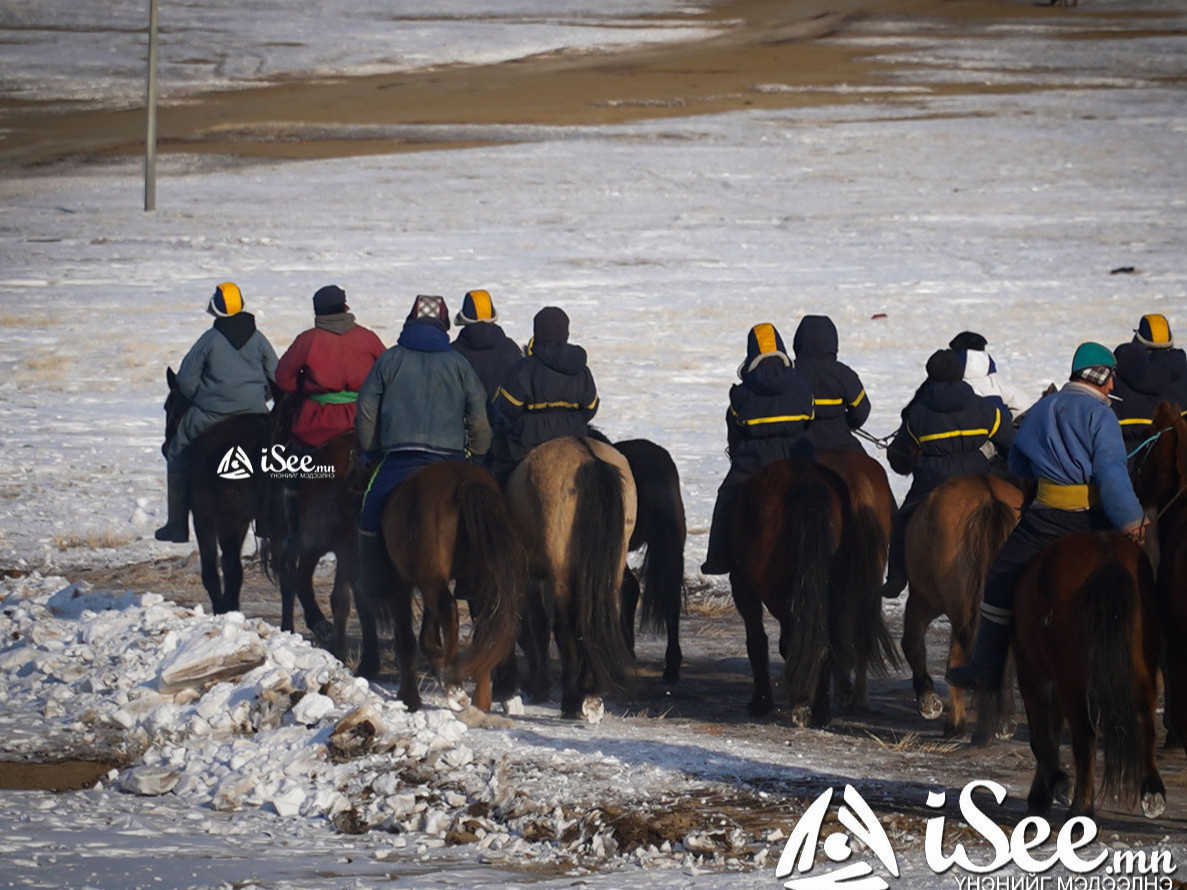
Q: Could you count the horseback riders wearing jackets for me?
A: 11